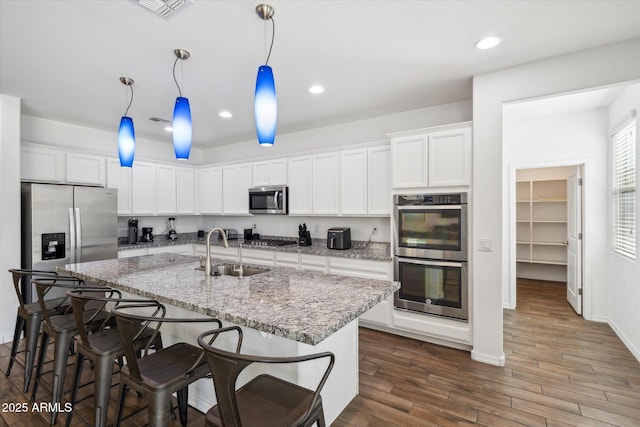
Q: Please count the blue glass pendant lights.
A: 3